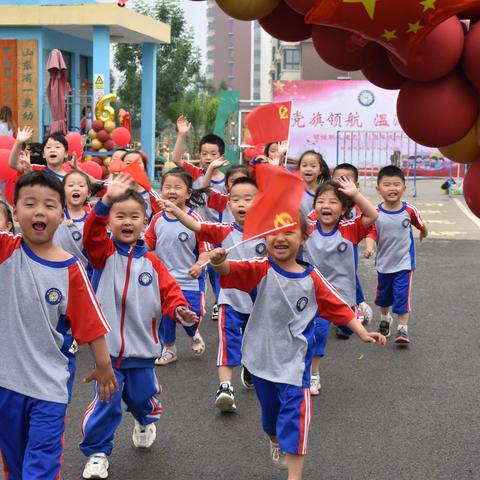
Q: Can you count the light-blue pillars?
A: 2